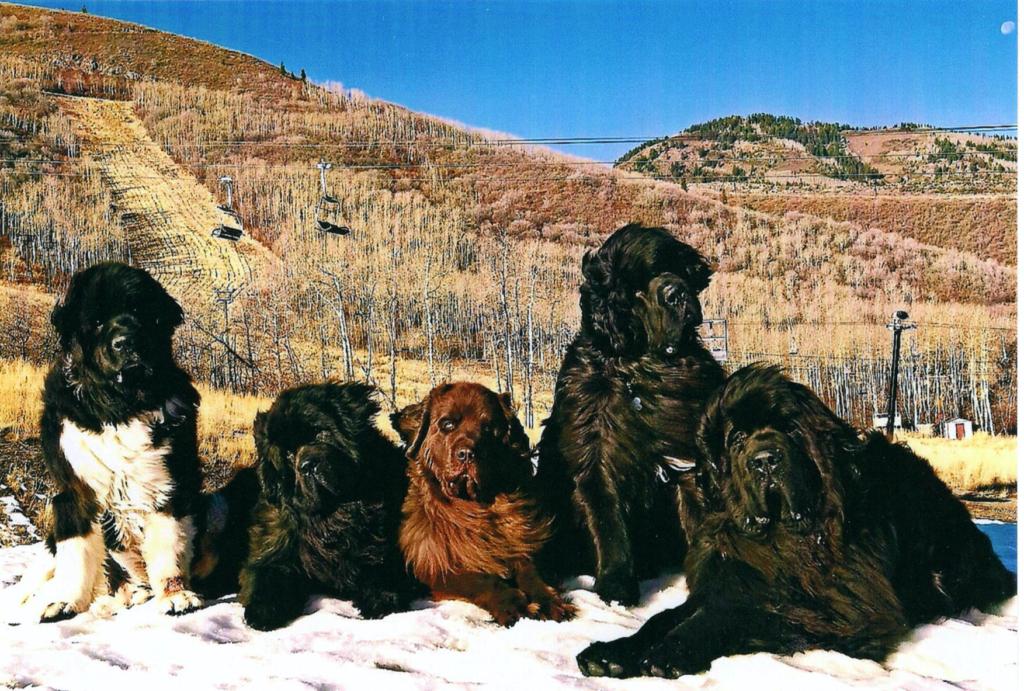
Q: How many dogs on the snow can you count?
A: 5